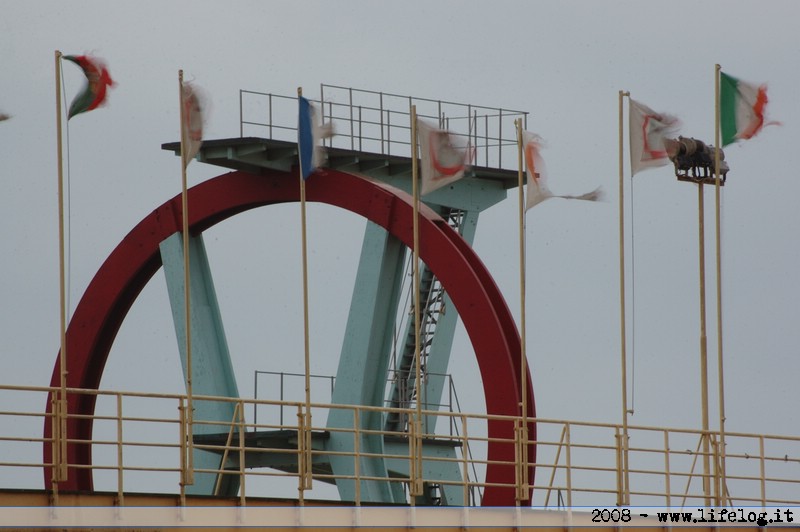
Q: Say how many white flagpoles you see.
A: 7